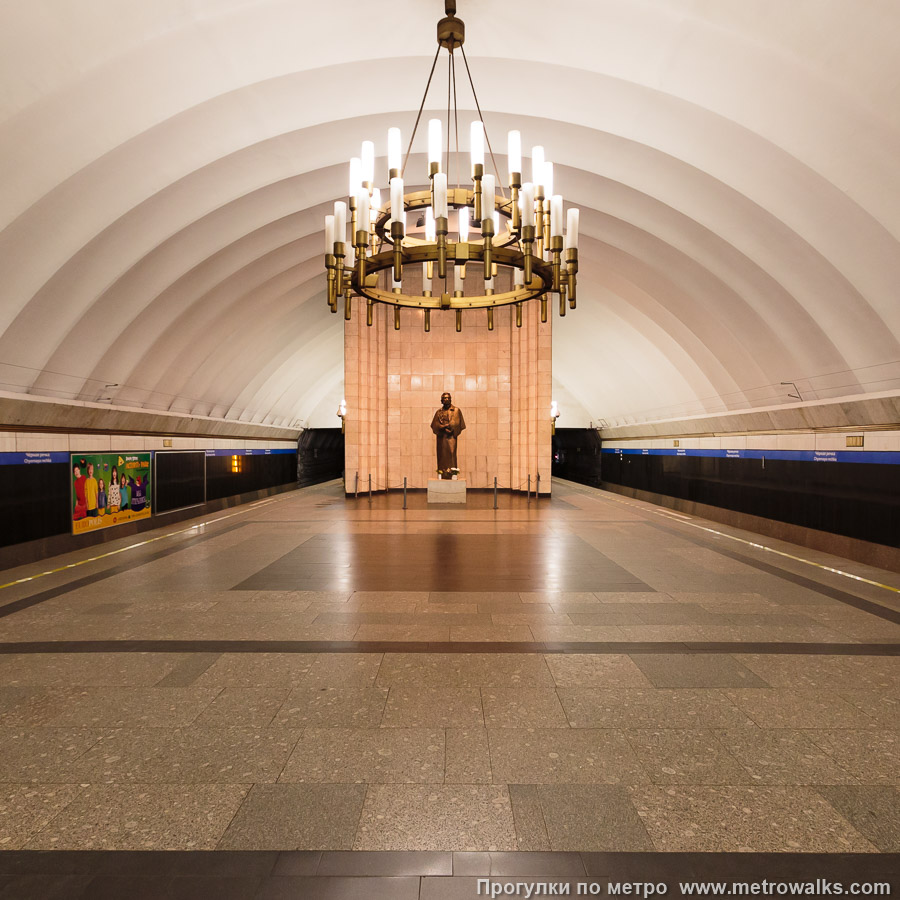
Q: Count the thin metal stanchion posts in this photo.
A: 6